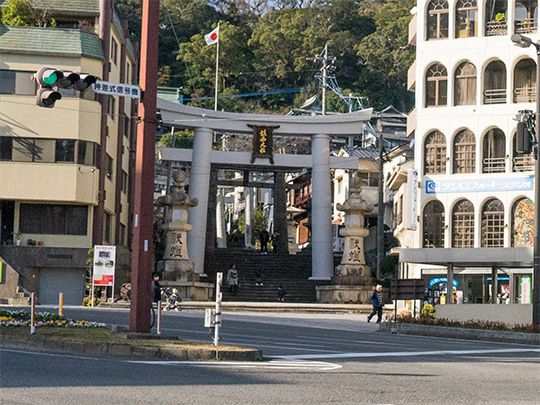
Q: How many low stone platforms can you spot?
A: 2